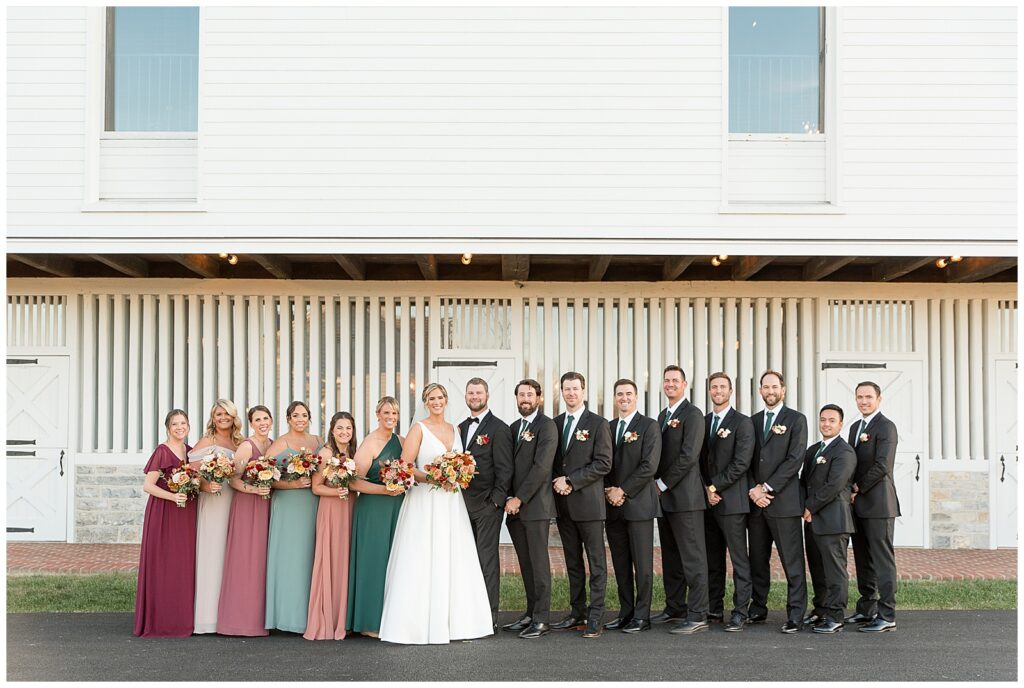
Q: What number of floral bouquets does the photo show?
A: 7